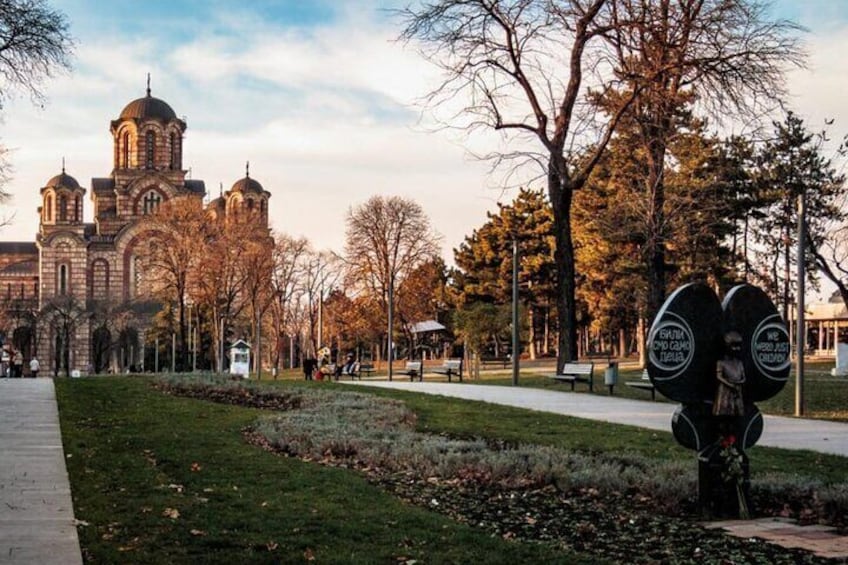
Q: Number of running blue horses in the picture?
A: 0